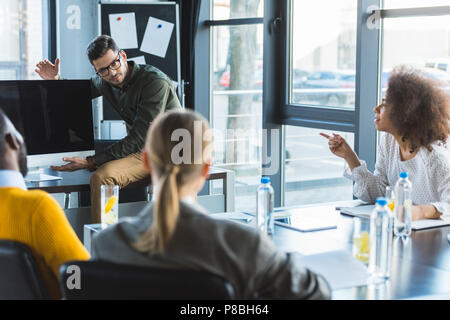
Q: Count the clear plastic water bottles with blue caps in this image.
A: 3